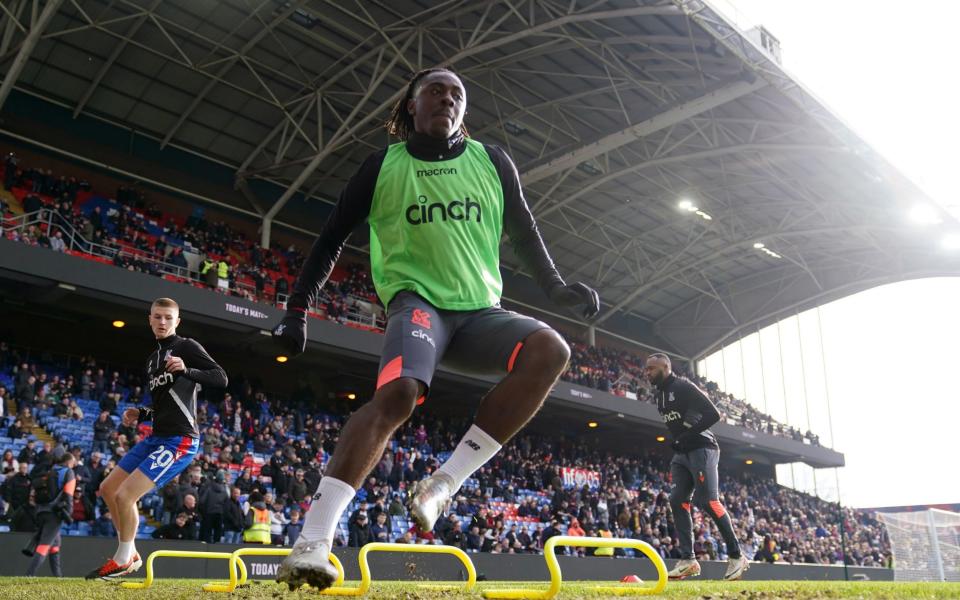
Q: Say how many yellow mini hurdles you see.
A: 4